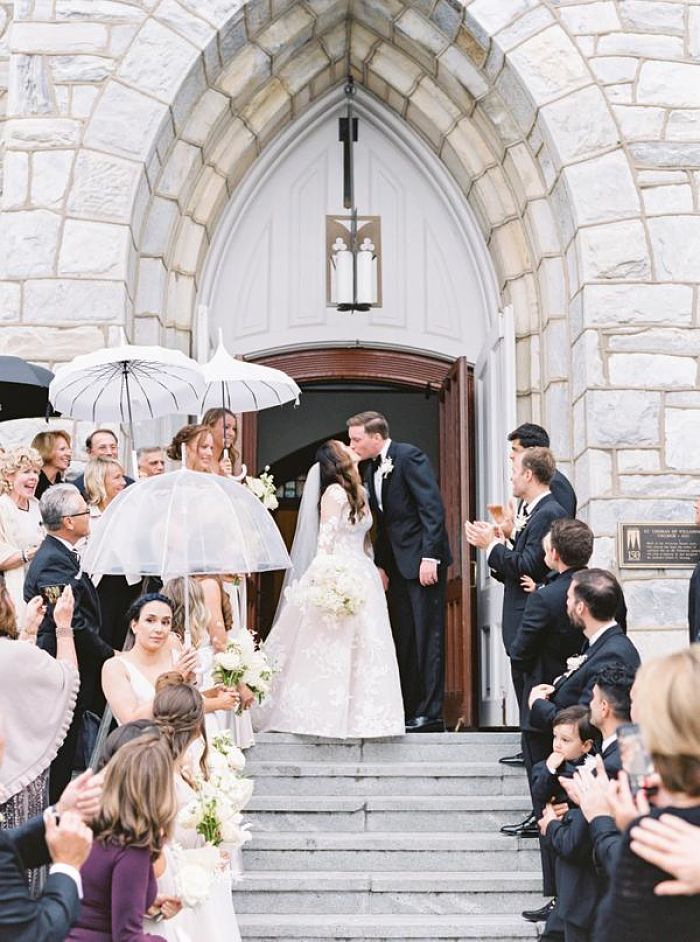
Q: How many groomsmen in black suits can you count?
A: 5